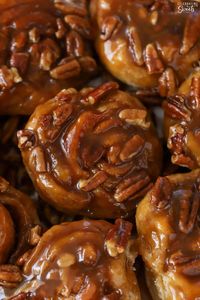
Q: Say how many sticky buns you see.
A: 7